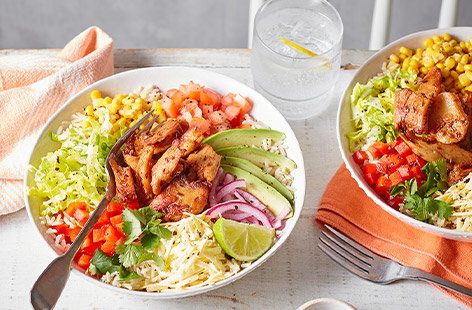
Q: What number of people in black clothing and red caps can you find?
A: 0